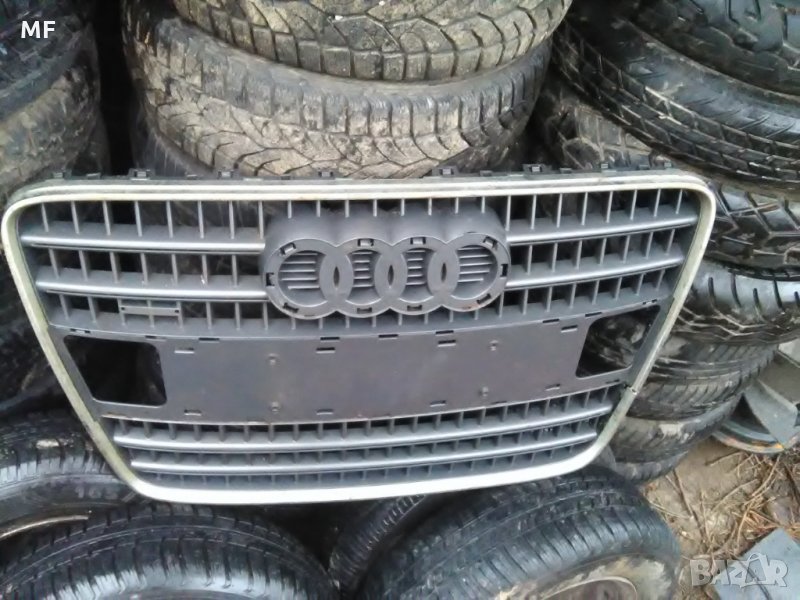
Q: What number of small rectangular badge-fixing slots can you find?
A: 10